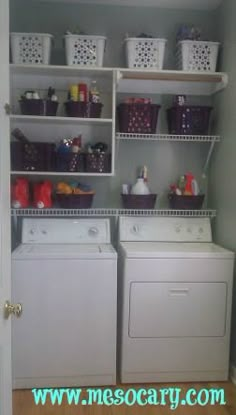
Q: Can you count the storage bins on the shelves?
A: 14